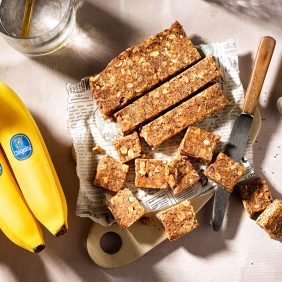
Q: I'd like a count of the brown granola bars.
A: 13